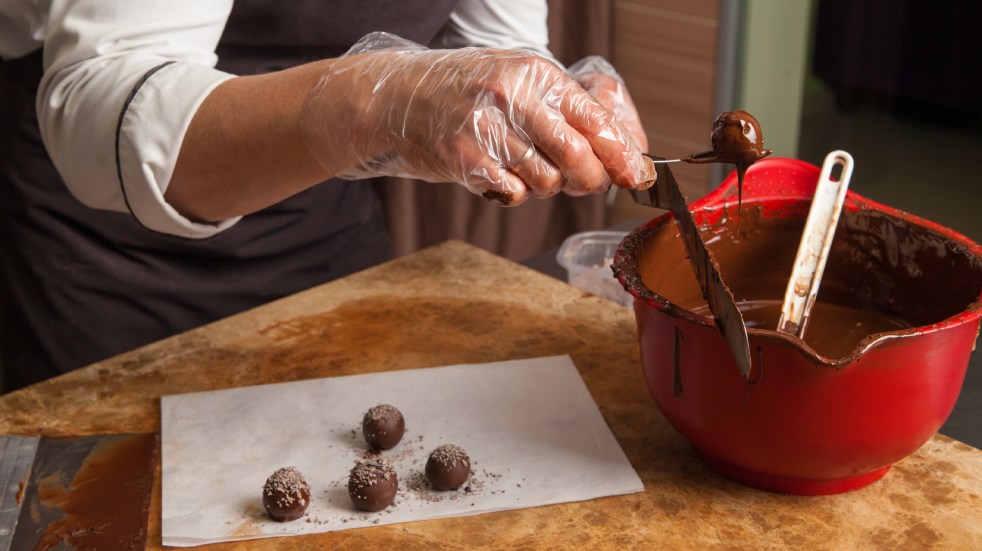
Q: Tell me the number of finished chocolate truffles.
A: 4